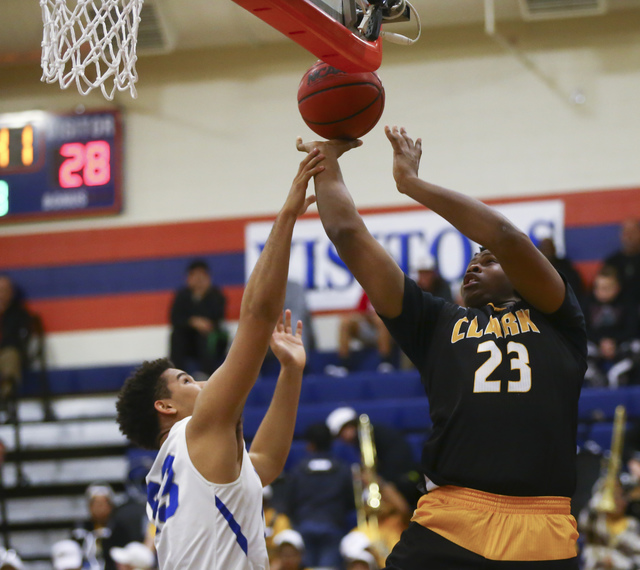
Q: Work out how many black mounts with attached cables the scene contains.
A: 1